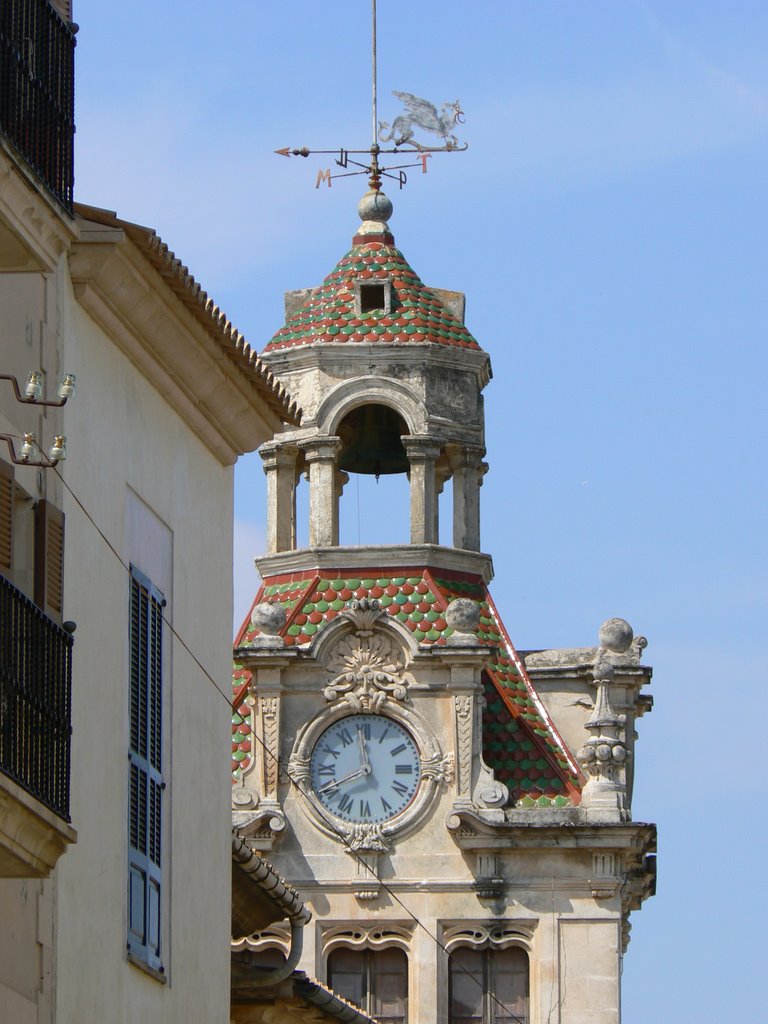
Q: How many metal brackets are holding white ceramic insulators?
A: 2